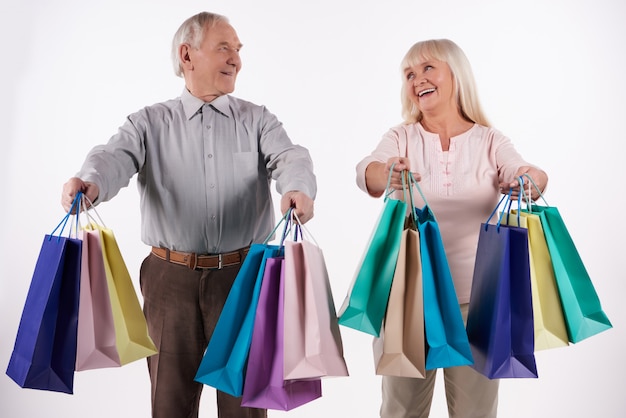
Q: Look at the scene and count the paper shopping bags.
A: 12